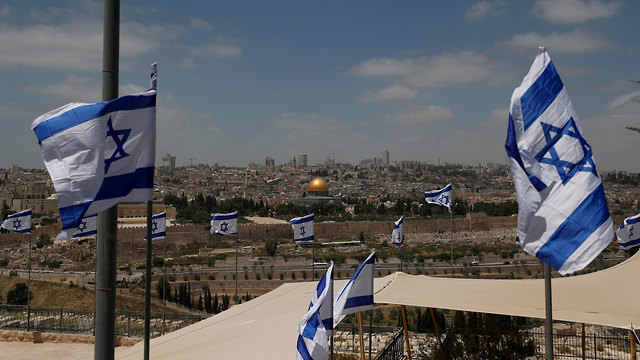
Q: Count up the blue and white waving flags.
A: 12